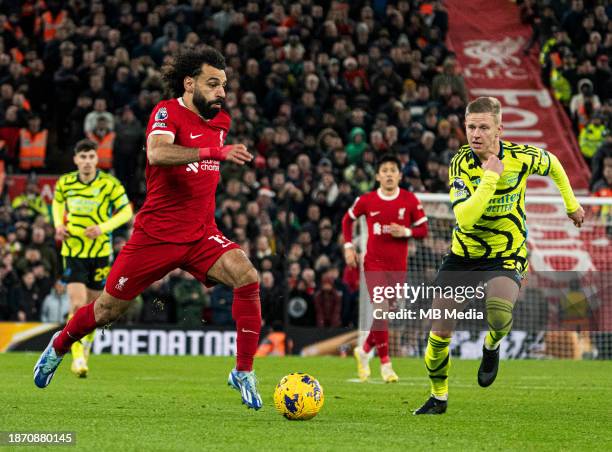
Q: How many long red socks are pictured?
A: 4